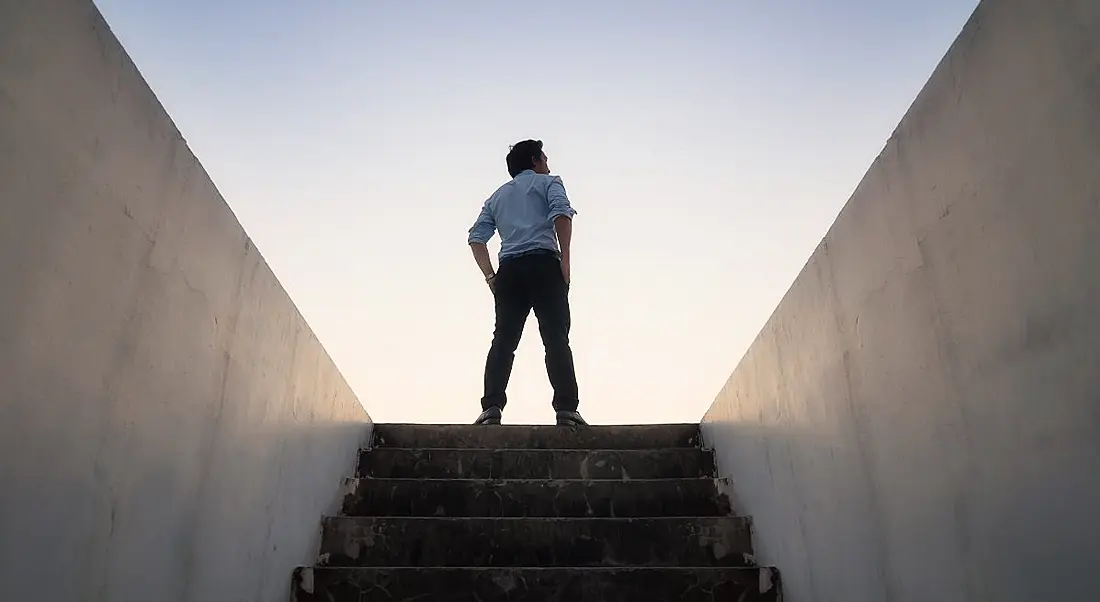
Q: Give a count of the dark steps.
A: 5